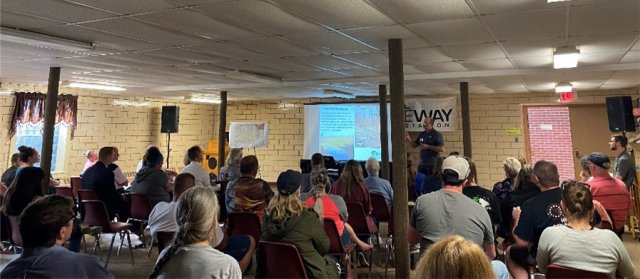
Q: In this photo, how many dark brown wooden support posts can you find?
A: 5